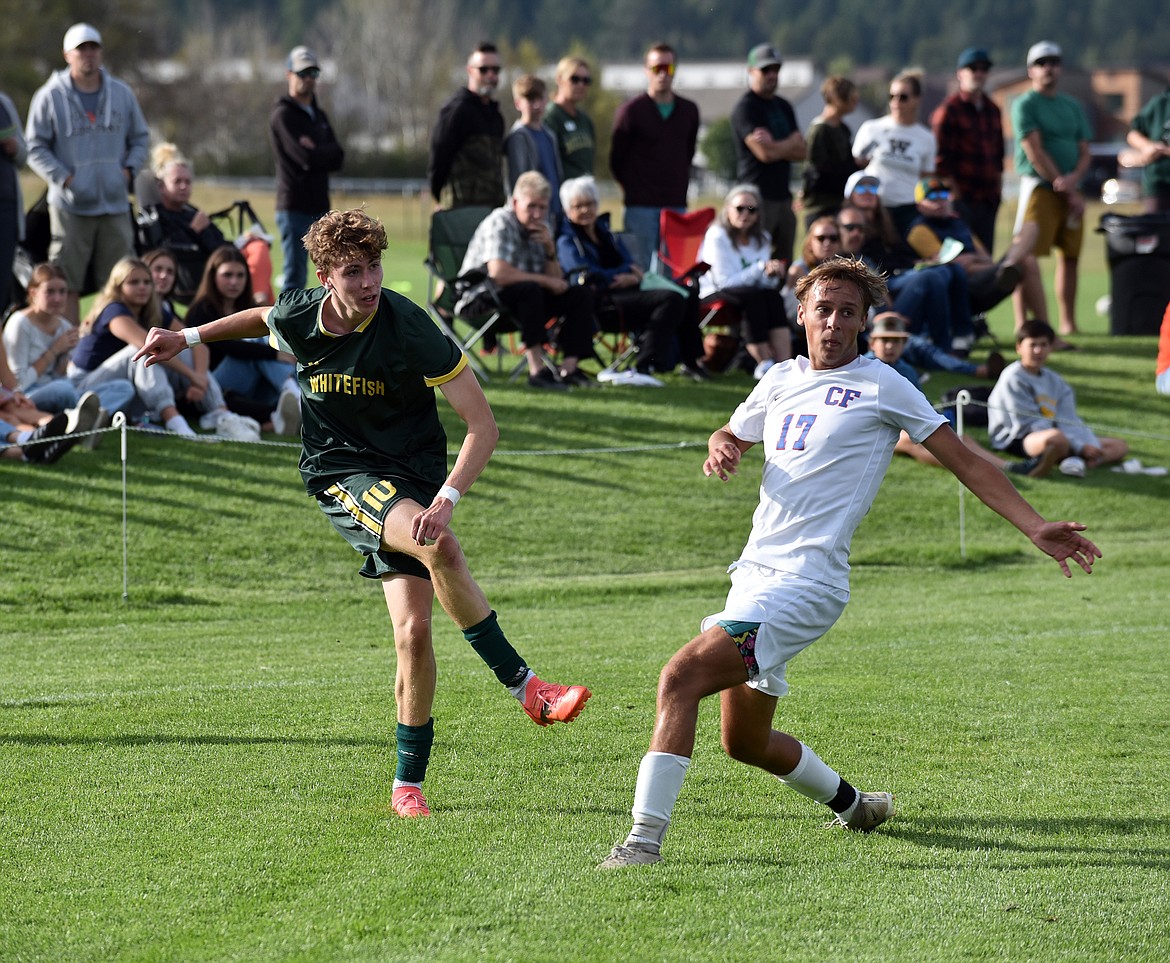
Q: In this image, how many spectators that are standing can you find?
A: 13